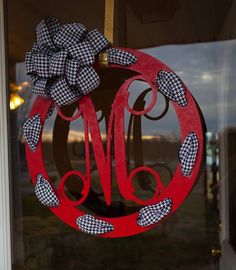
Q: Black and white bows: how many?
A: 1